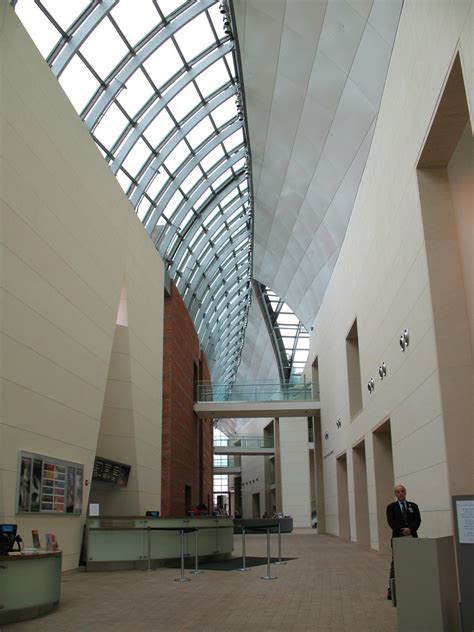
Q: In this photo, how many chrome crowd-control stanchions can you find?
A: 6